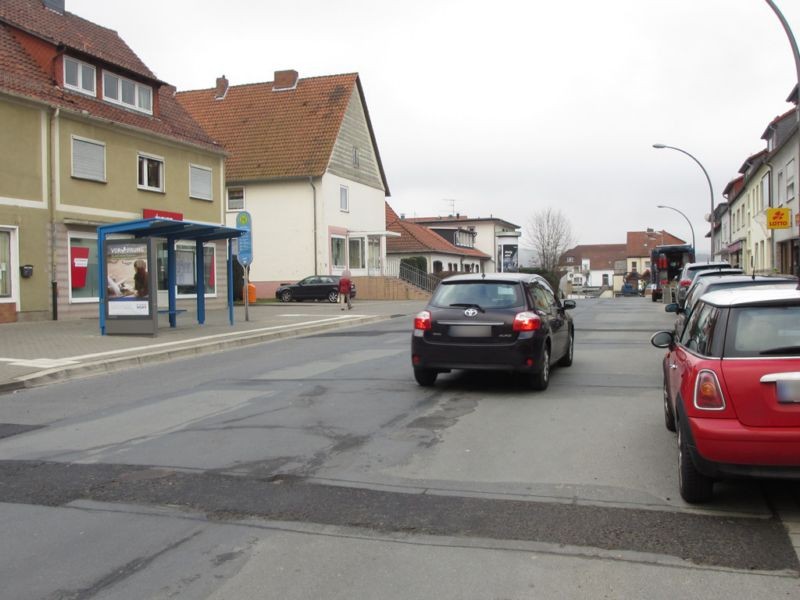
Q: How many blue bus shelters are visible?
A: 1